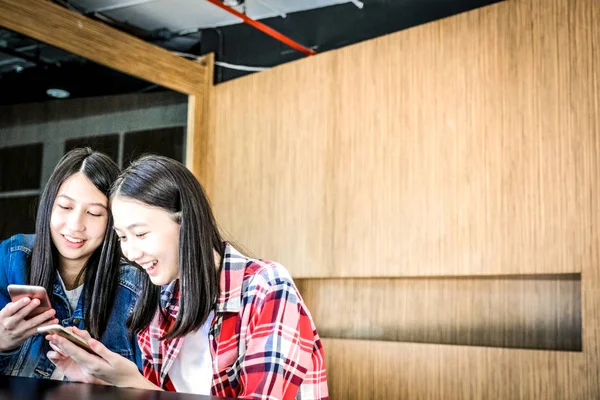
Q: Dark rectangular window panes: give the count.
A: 4